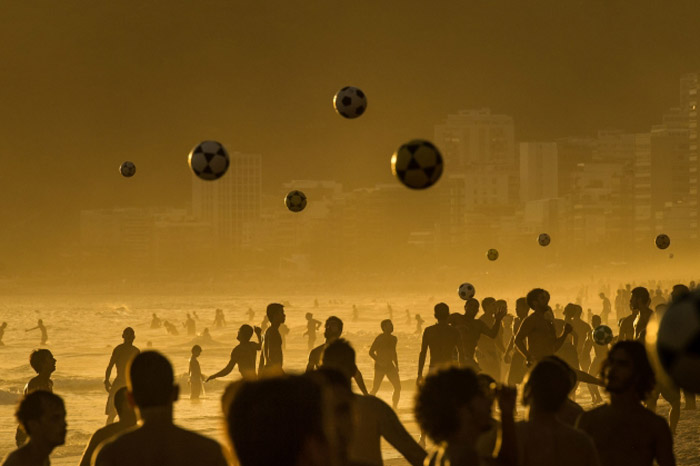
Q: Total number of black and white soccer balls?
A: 11